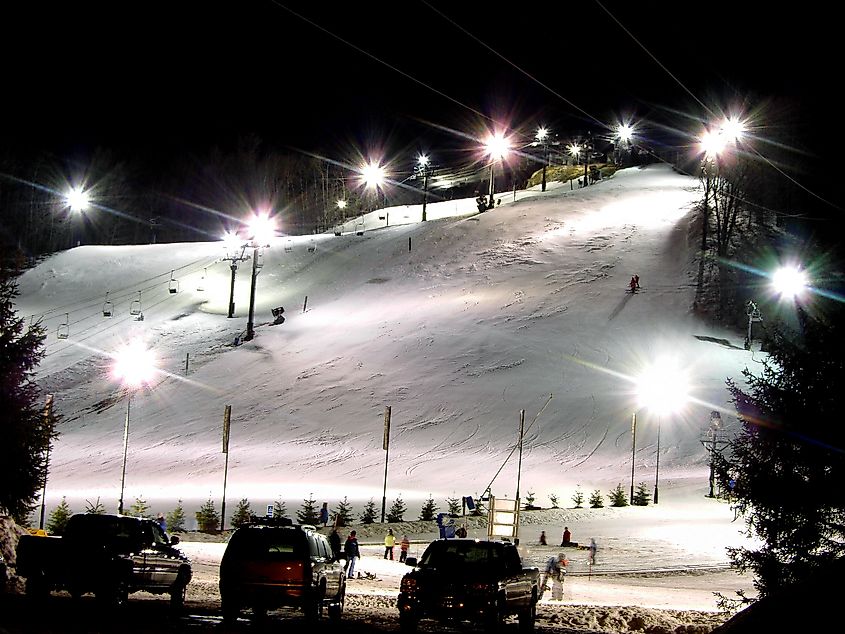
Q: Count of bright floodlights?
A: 15